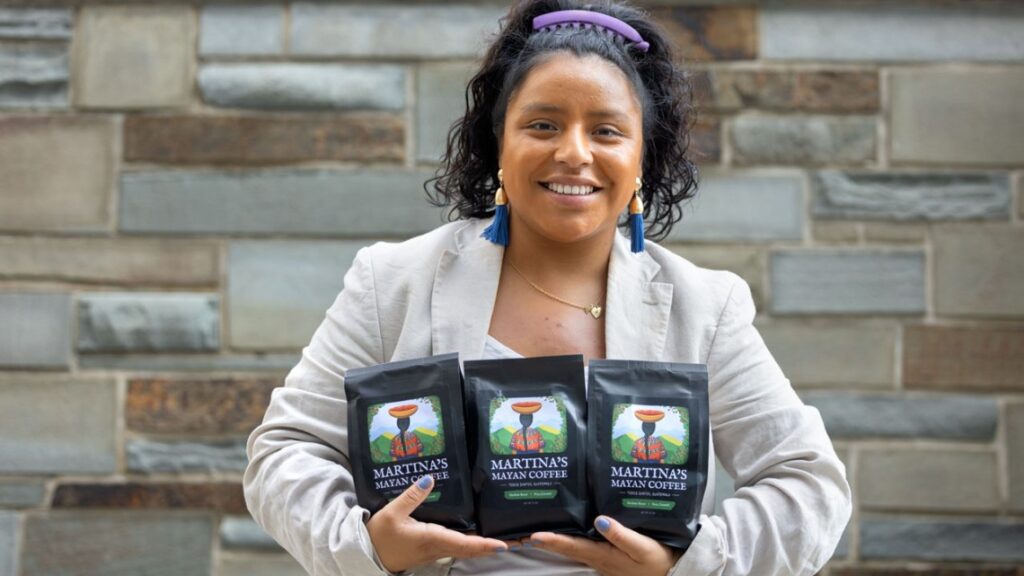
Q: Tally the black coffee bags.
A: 3